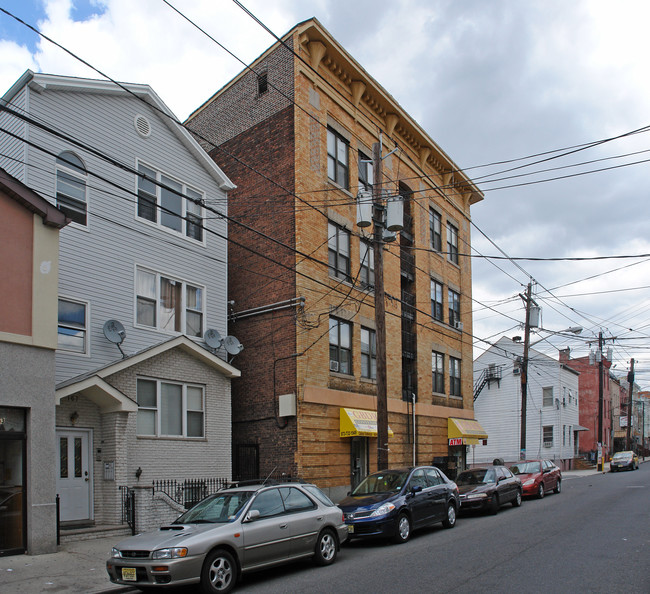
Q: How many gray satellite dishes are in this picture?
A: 3